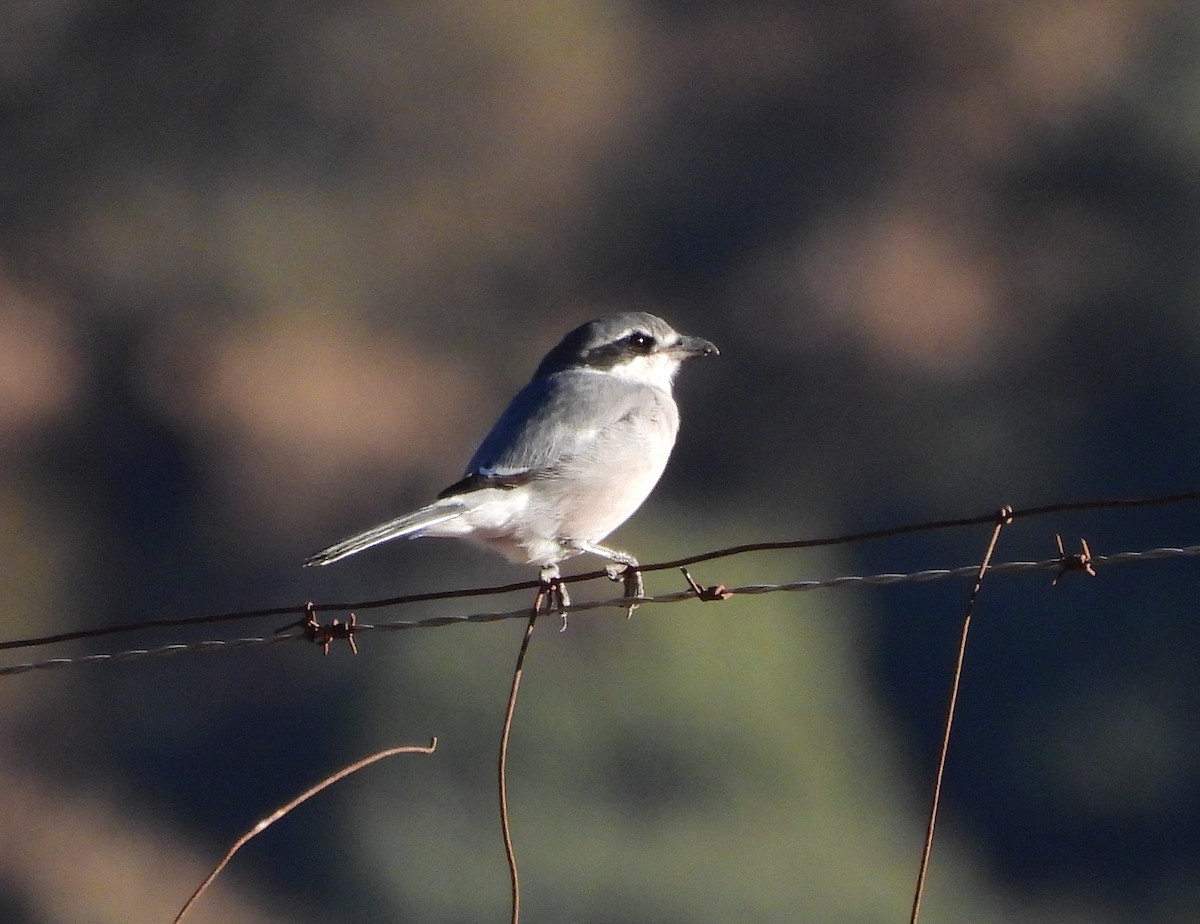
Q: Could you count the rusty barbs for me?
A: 3